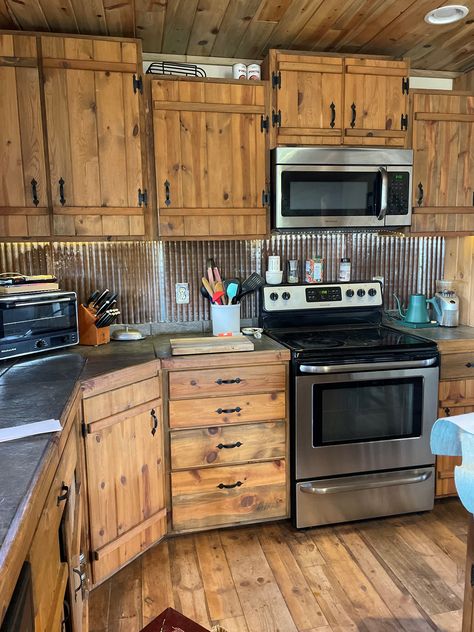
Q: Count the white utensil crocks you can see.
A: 1